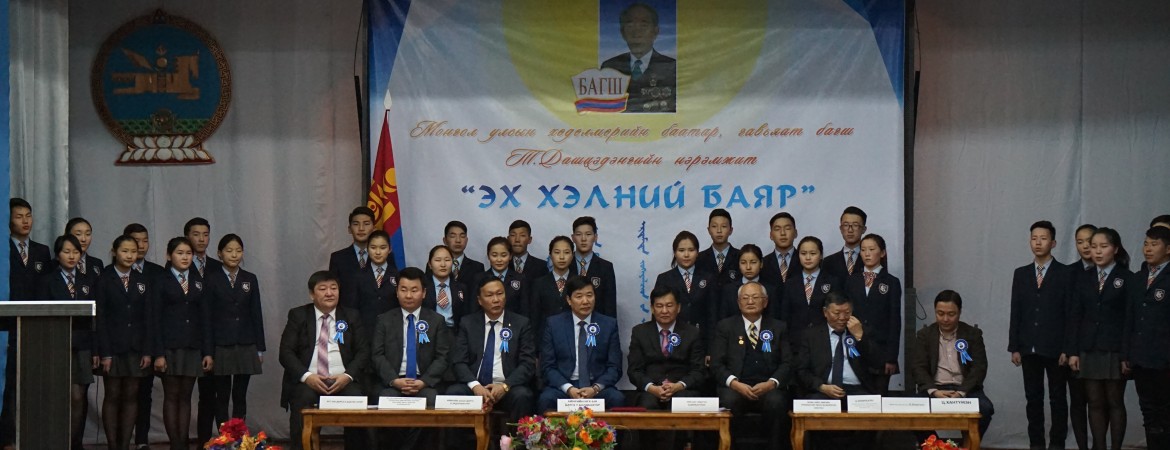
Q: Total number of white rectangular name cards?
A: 9